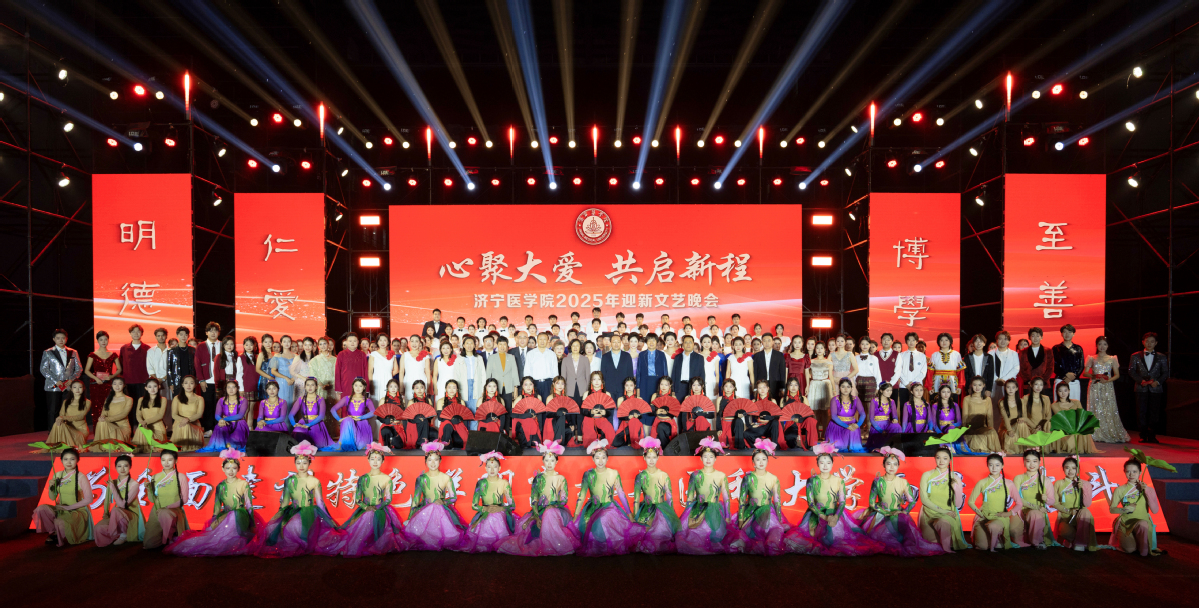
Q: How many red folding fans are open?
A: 13